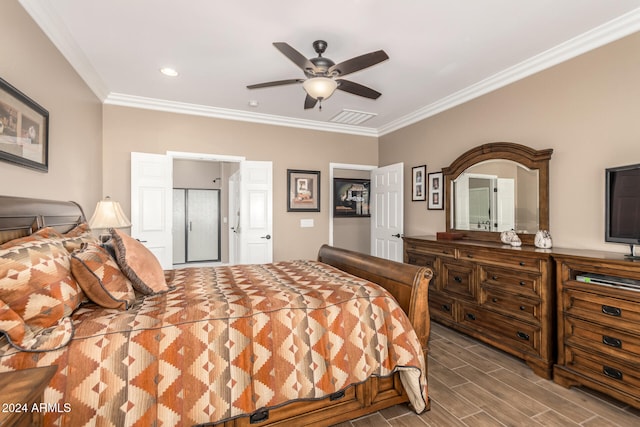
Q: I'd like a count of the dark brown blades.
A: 5